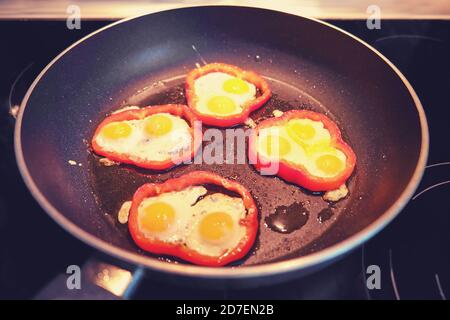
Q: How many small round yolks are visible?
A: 9